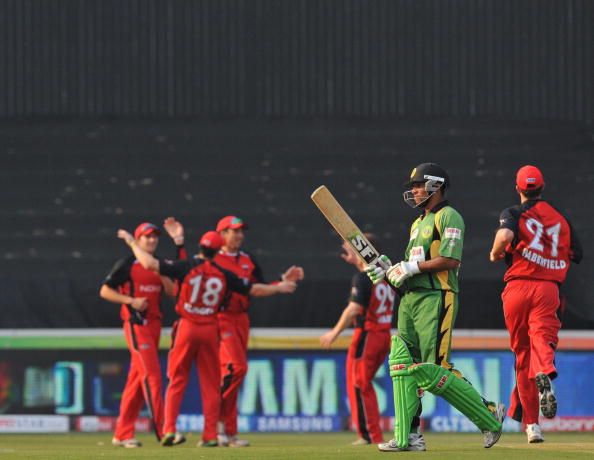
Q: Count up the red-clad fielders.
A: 5